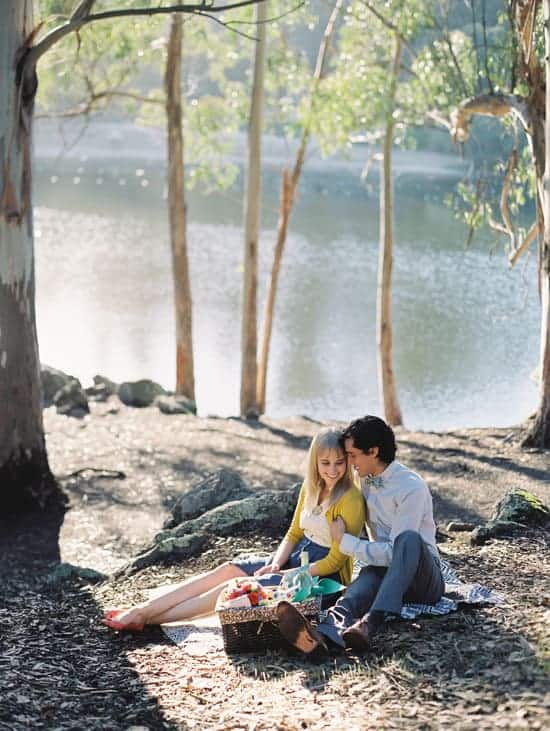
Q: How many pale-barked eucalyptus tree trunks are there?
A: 6